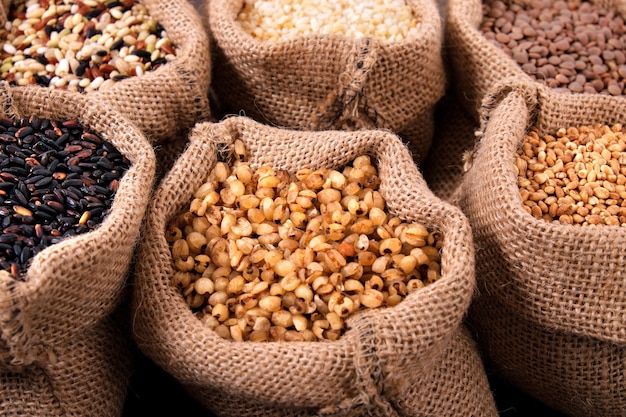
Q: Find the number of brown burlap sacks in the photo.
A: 6